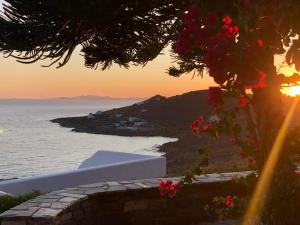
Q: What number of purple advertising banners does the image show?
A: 0